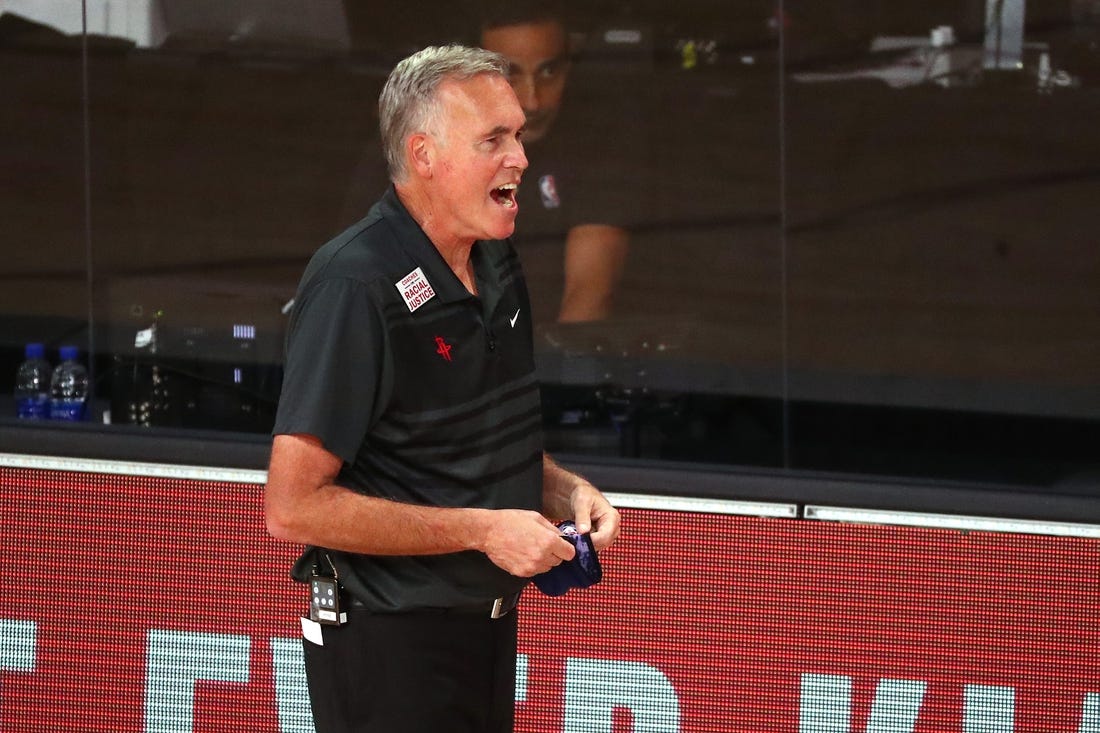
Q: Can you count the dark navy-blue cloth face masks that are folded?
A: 1